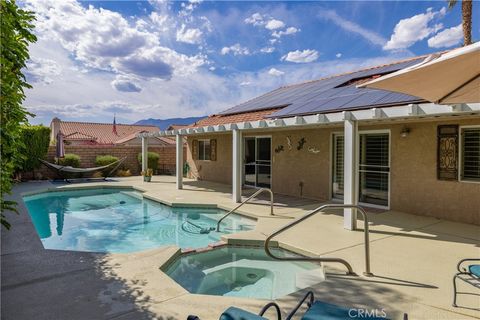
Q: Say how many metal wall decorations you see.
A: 4